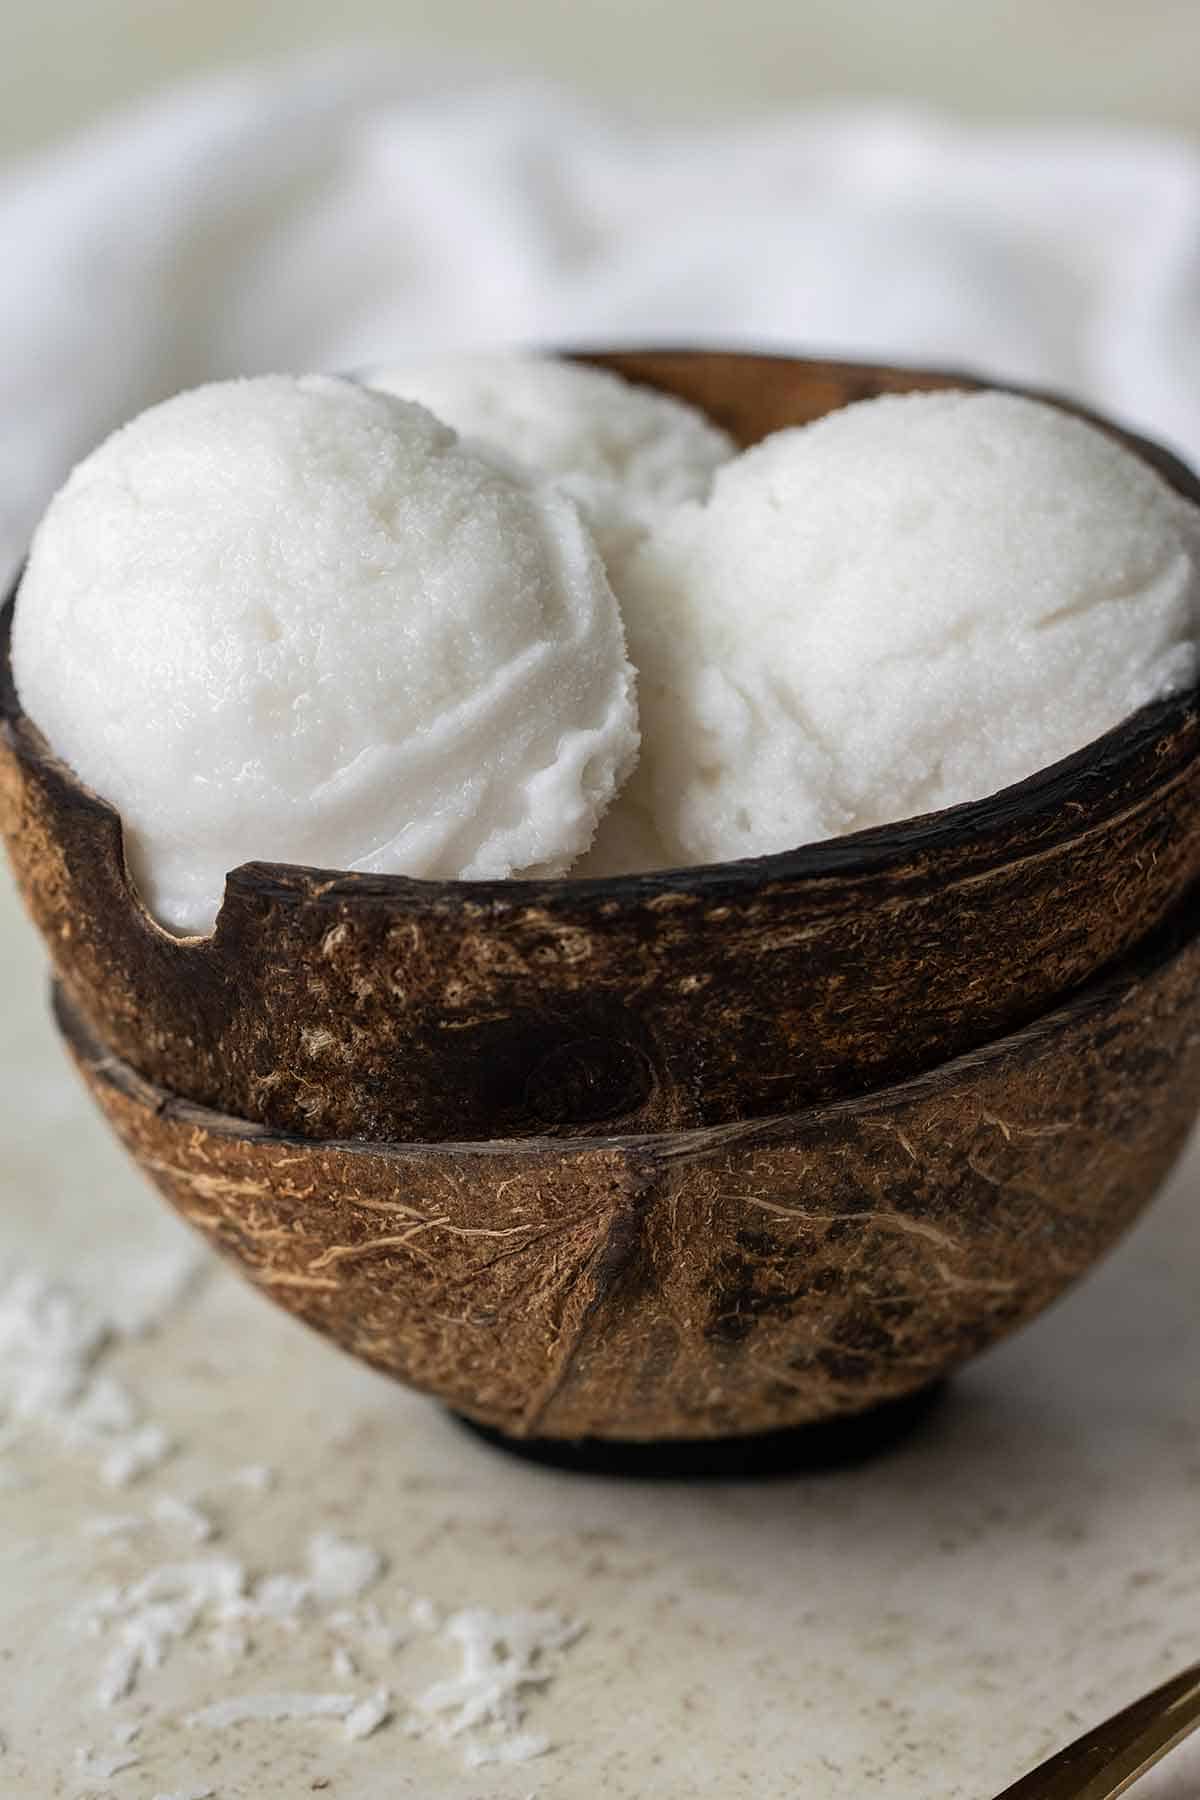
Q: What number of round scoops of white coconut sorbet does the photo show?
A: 3